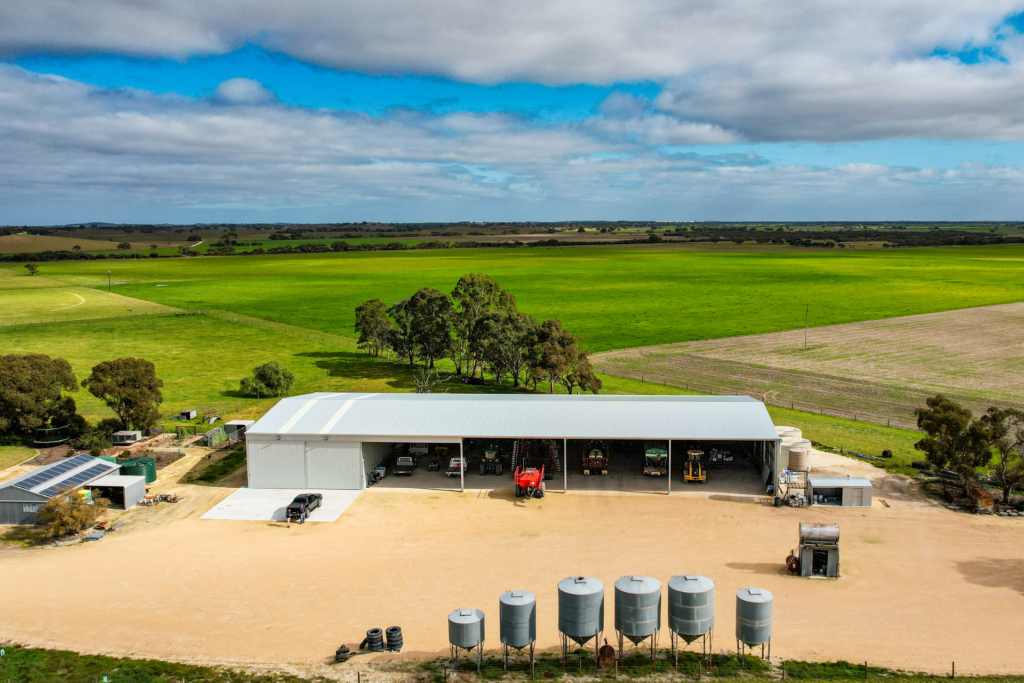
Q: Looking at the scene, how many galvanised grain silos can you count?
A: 6